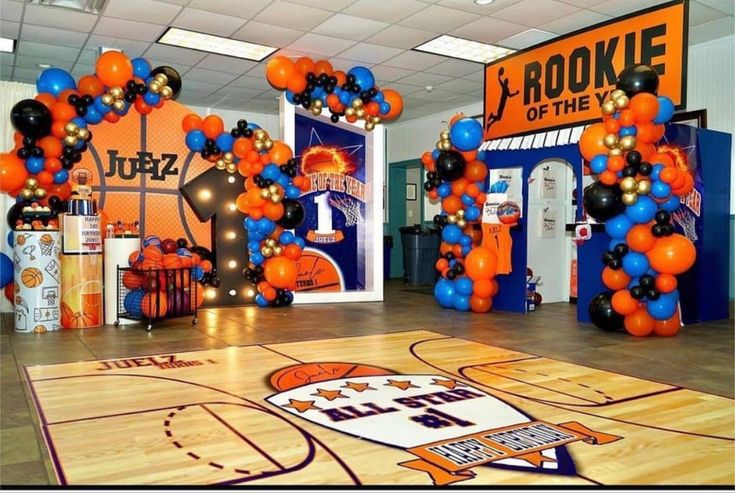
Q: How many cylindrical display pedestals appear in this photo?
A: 3